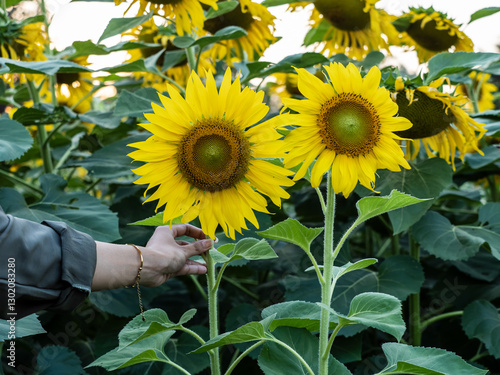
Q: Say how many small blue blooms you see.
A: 0